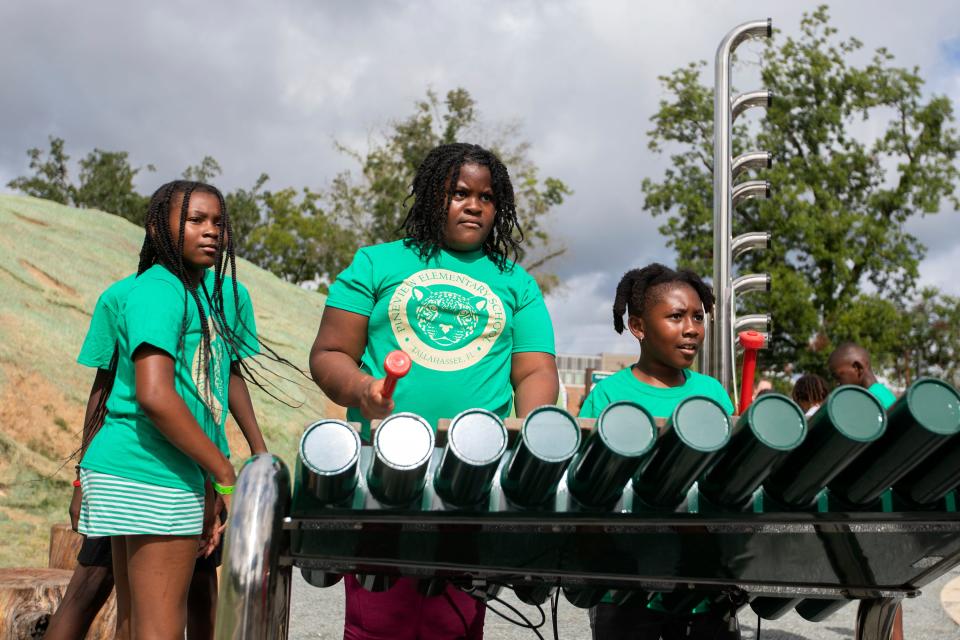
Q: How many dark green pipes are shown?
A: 10